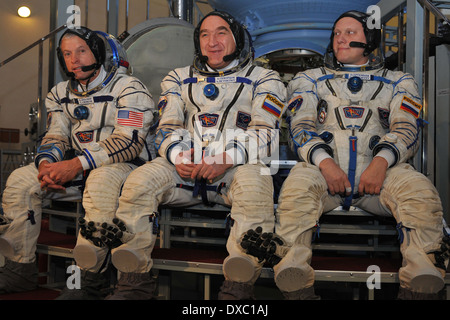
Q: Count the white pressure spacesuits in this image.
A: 3